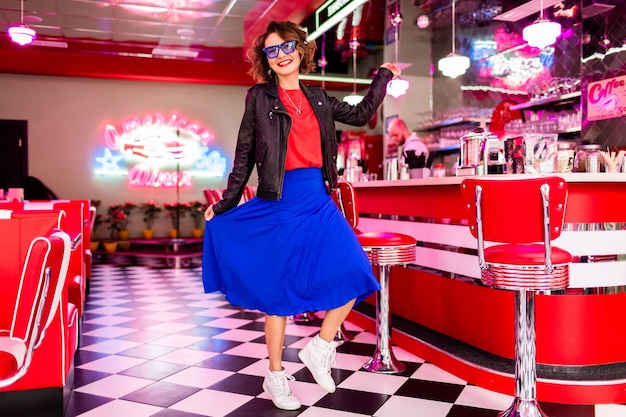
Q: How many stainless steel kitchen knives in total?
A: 0